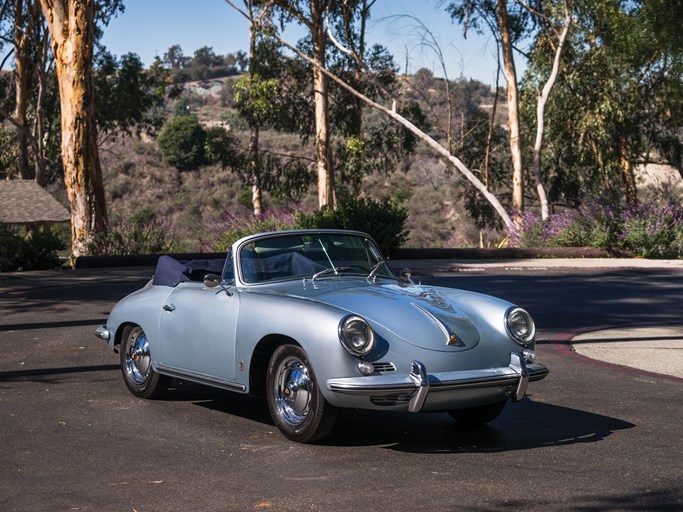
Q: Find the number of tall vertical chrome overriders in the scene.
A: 2